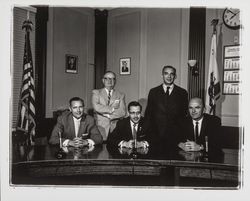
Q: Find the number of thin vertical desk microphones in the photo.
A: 3